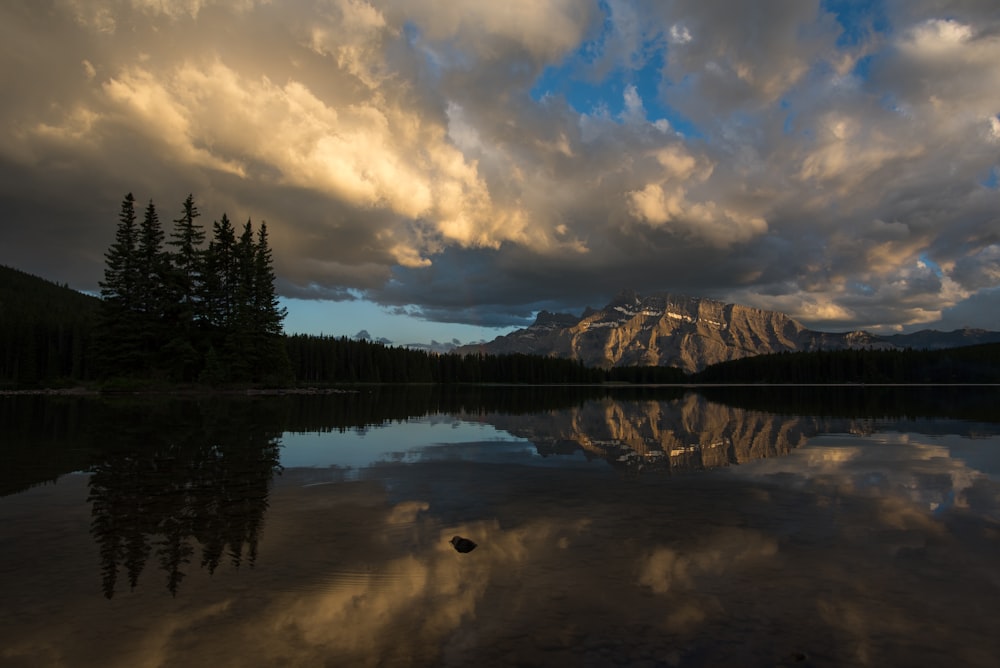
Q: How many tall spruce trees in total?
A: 6